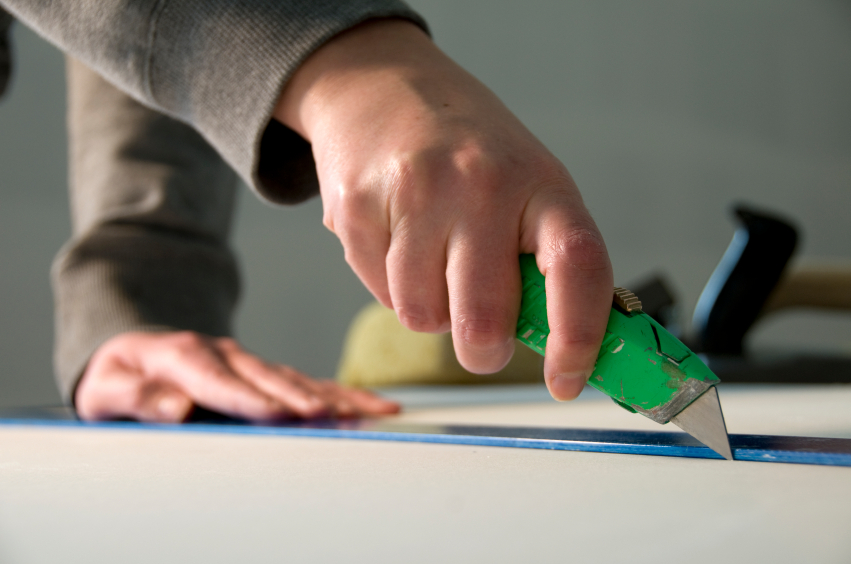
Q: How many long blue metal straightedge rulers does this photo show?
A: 1